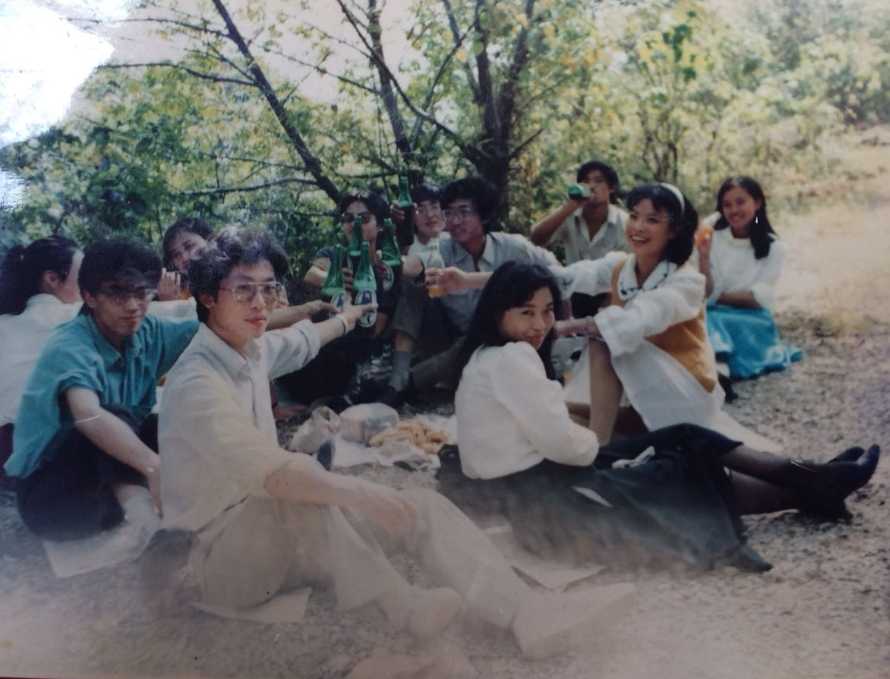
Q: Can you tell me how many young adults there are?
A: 11